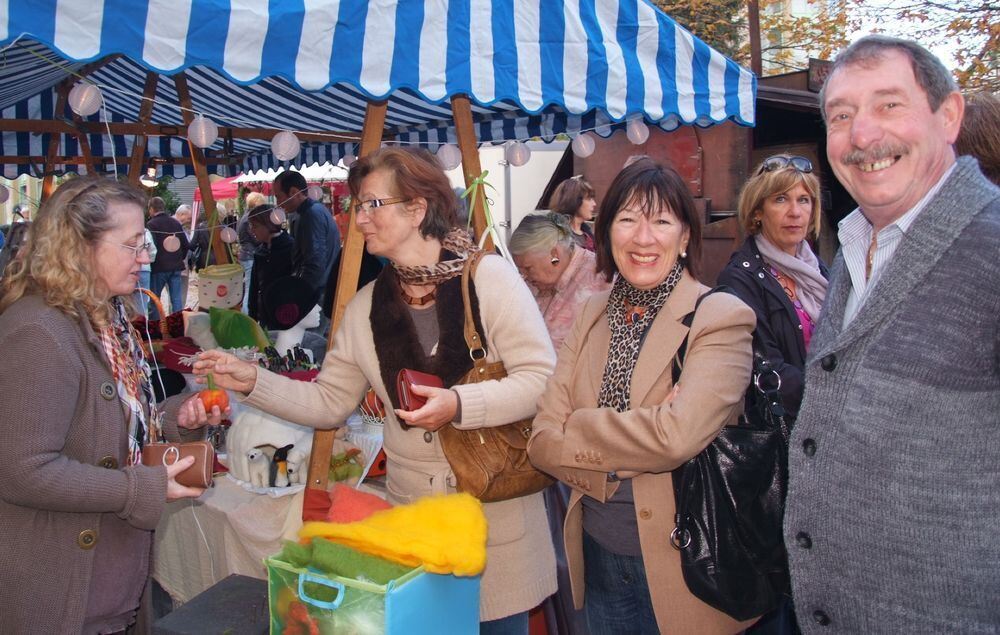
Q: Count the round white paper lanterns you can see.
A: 13